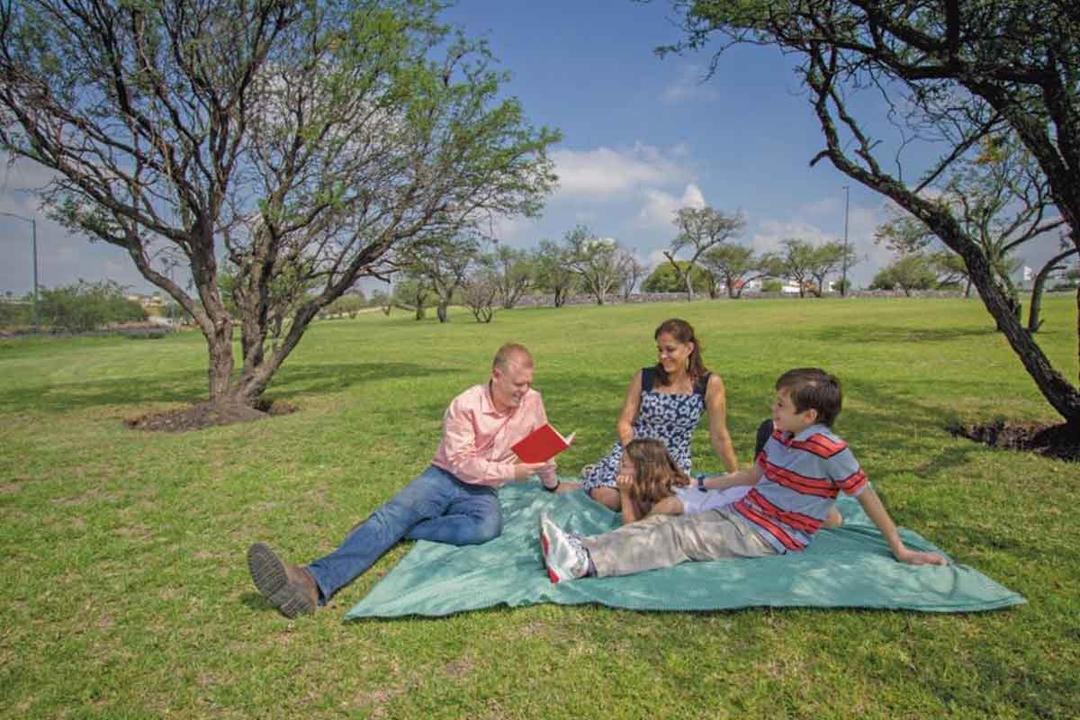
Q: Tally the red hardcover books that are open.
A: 1